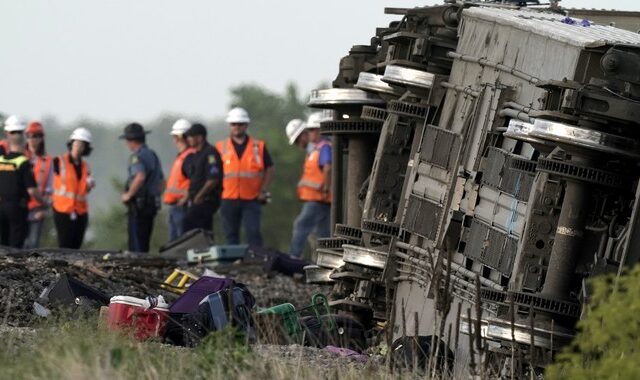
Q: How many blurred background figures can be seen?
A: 9